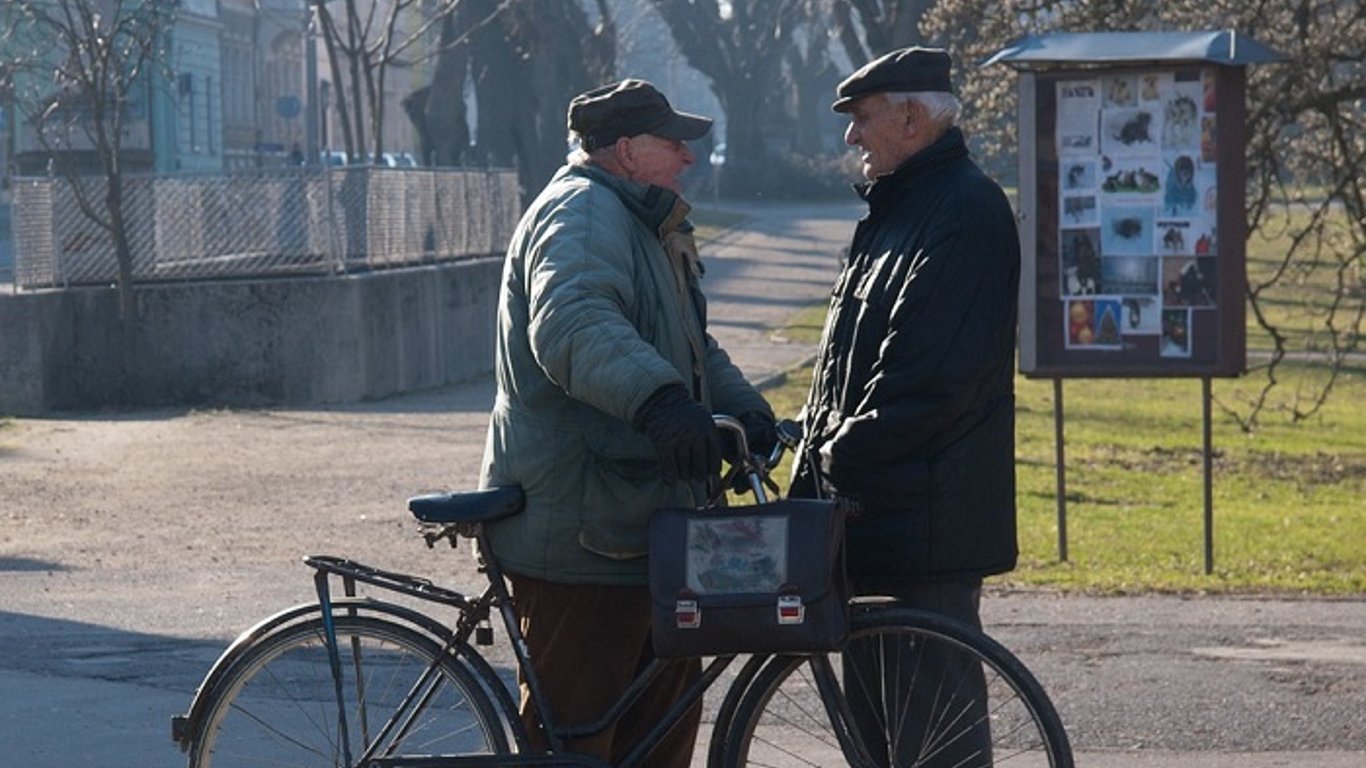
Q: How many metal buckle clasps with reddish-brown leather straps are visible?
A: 2